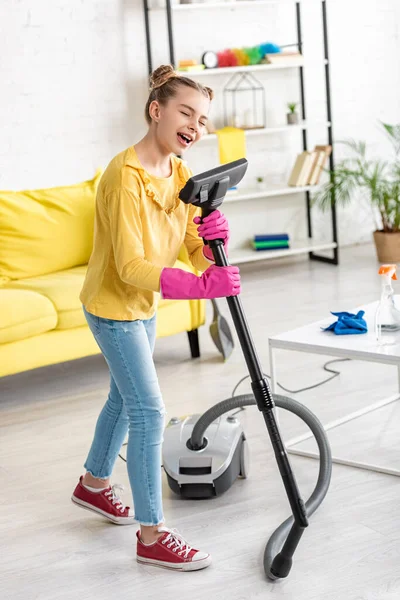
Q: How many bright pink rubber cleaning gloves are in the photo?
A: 2